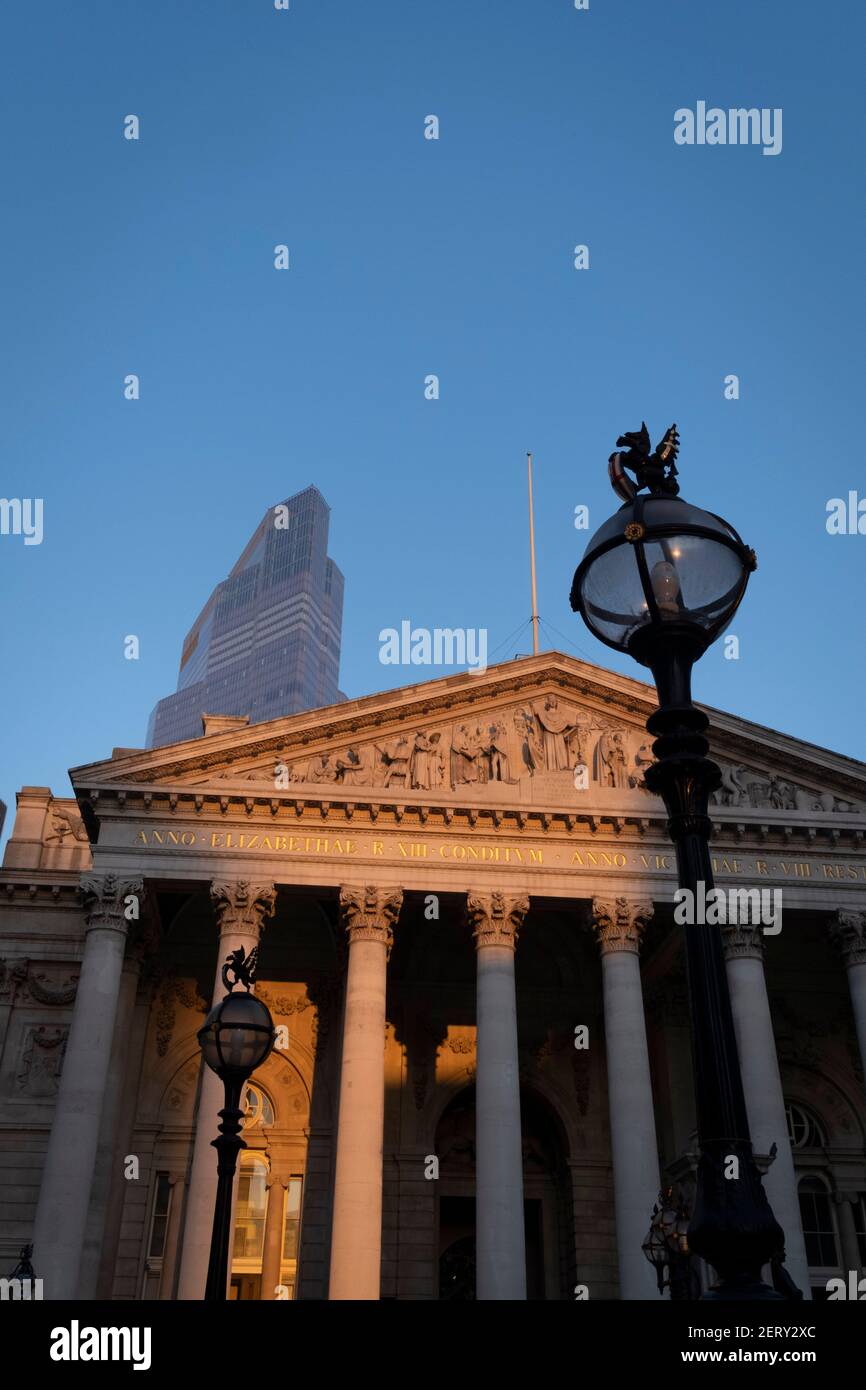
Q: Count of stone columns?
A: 7